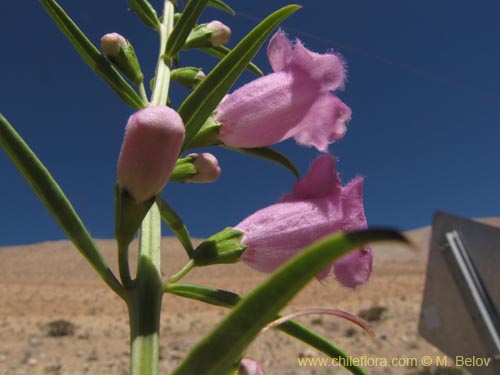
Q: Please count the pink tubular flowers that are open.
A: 2